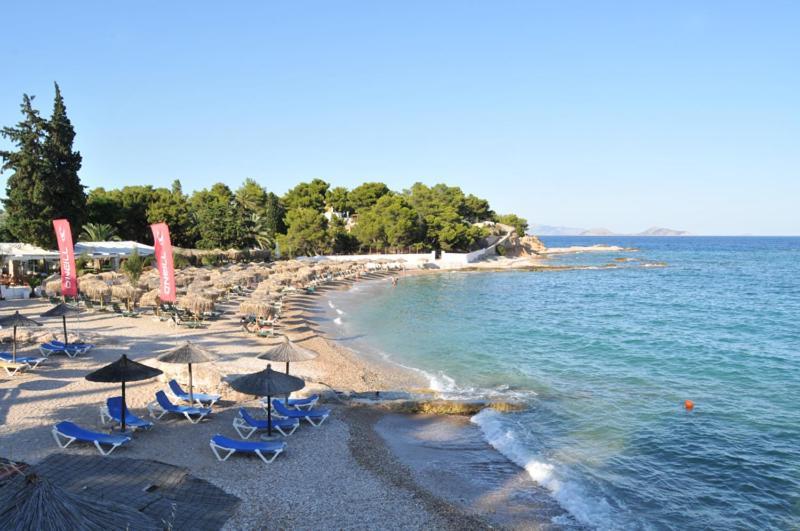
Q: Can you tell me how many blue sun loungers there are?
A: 11